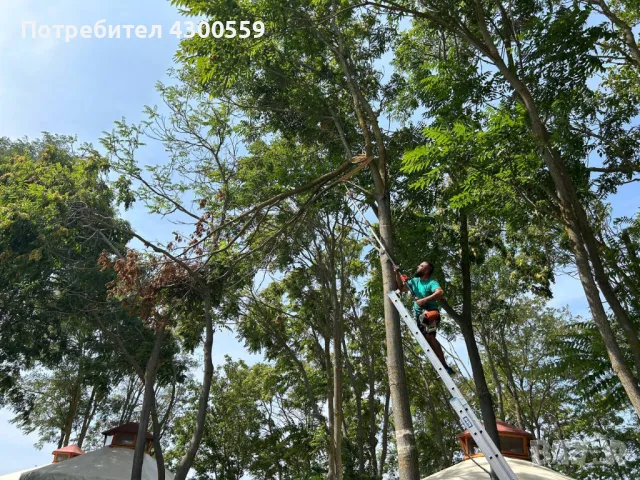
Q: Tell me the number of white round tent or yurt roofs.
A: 3